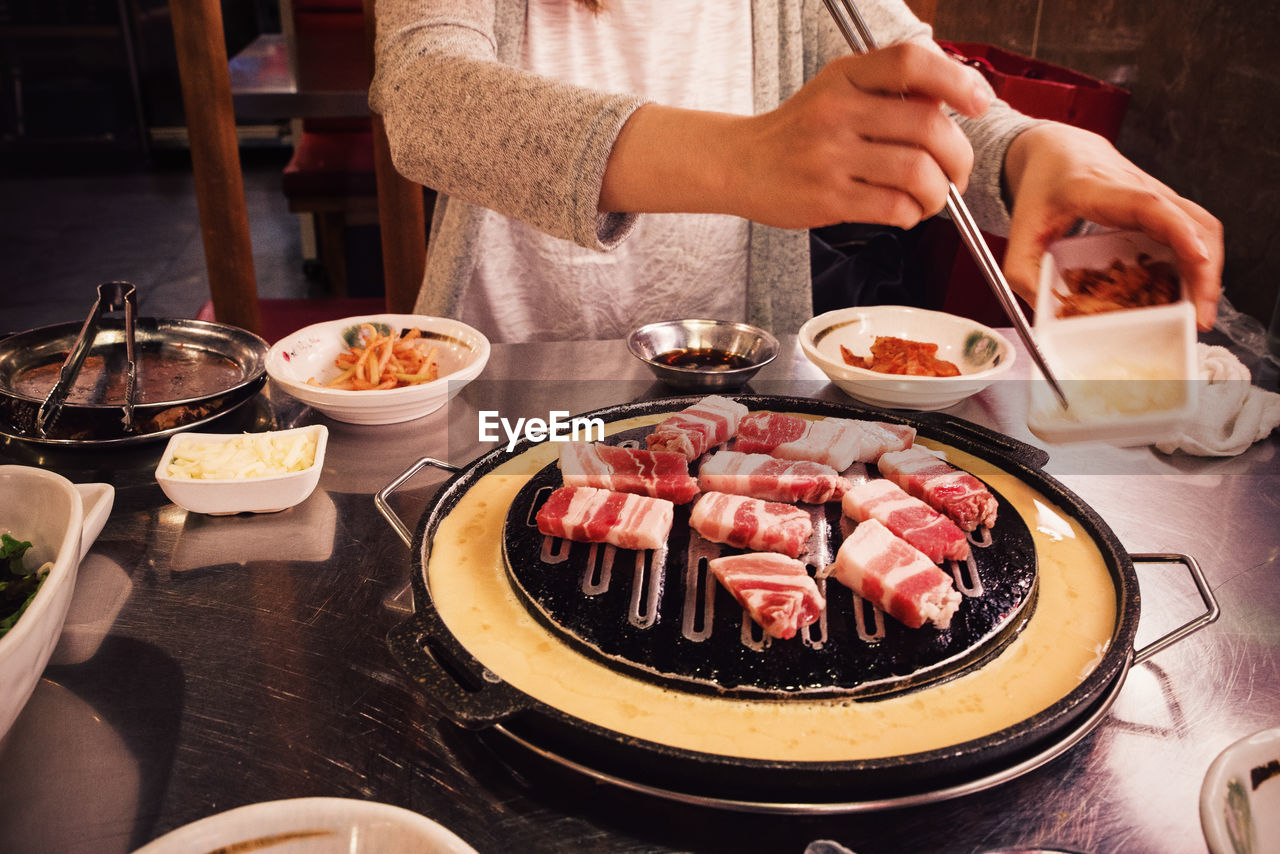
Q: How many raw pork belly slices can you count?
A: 11